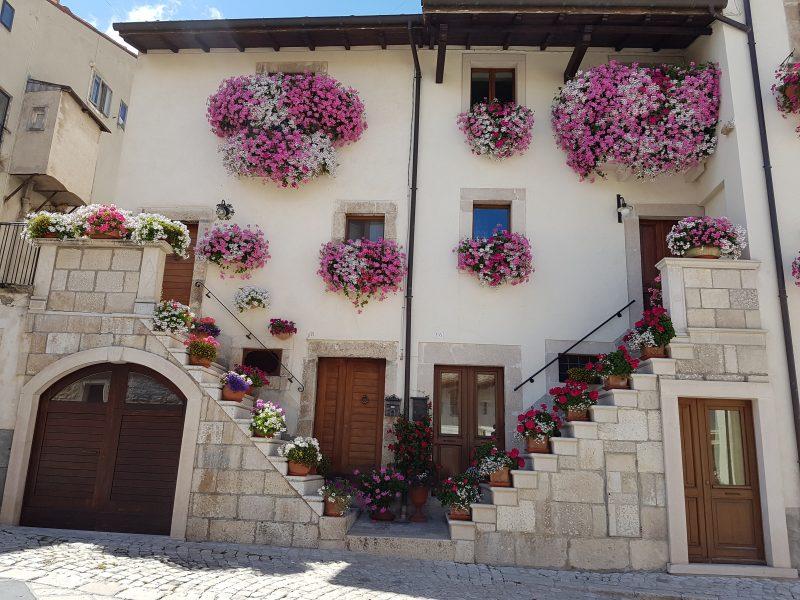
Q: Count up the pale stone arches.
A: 1